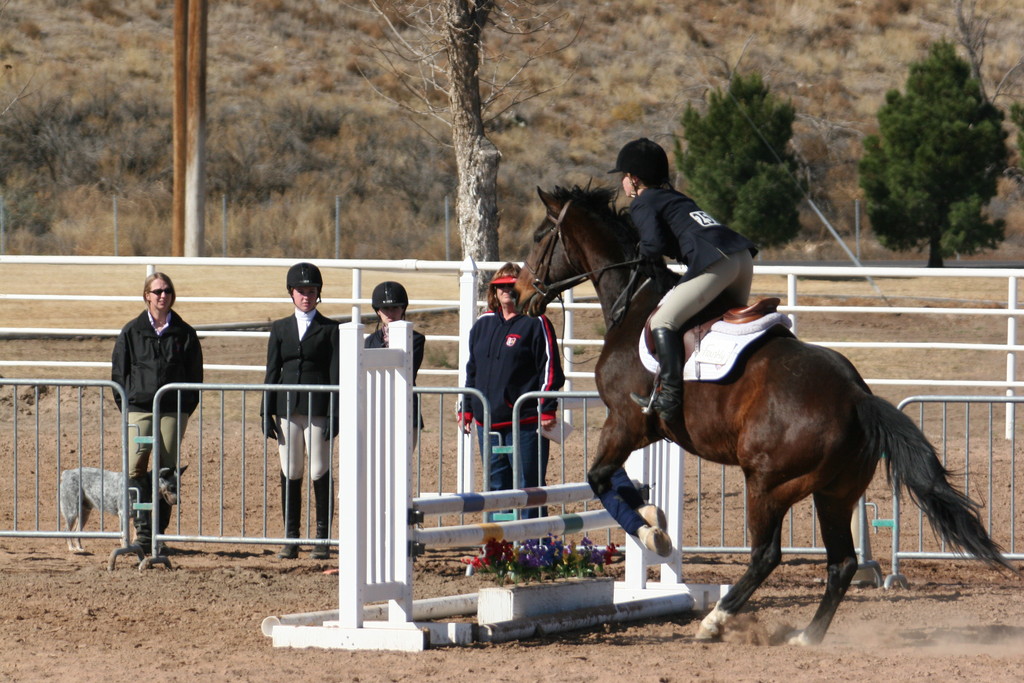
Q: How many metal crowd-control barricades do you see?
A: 4